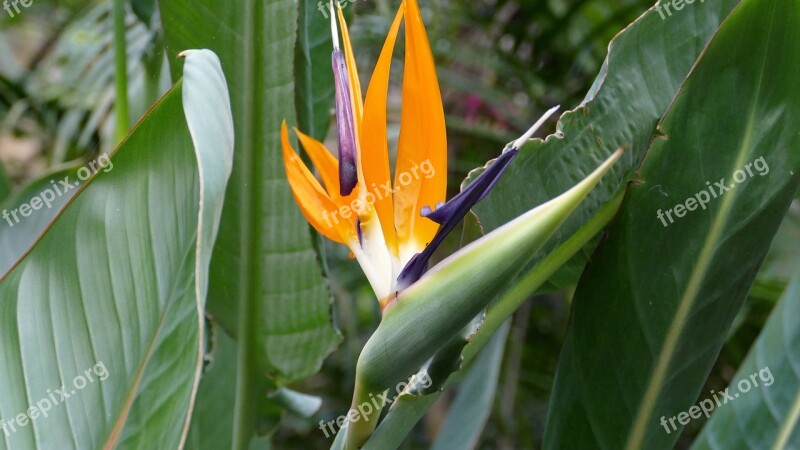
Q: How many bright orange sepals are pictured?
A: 5